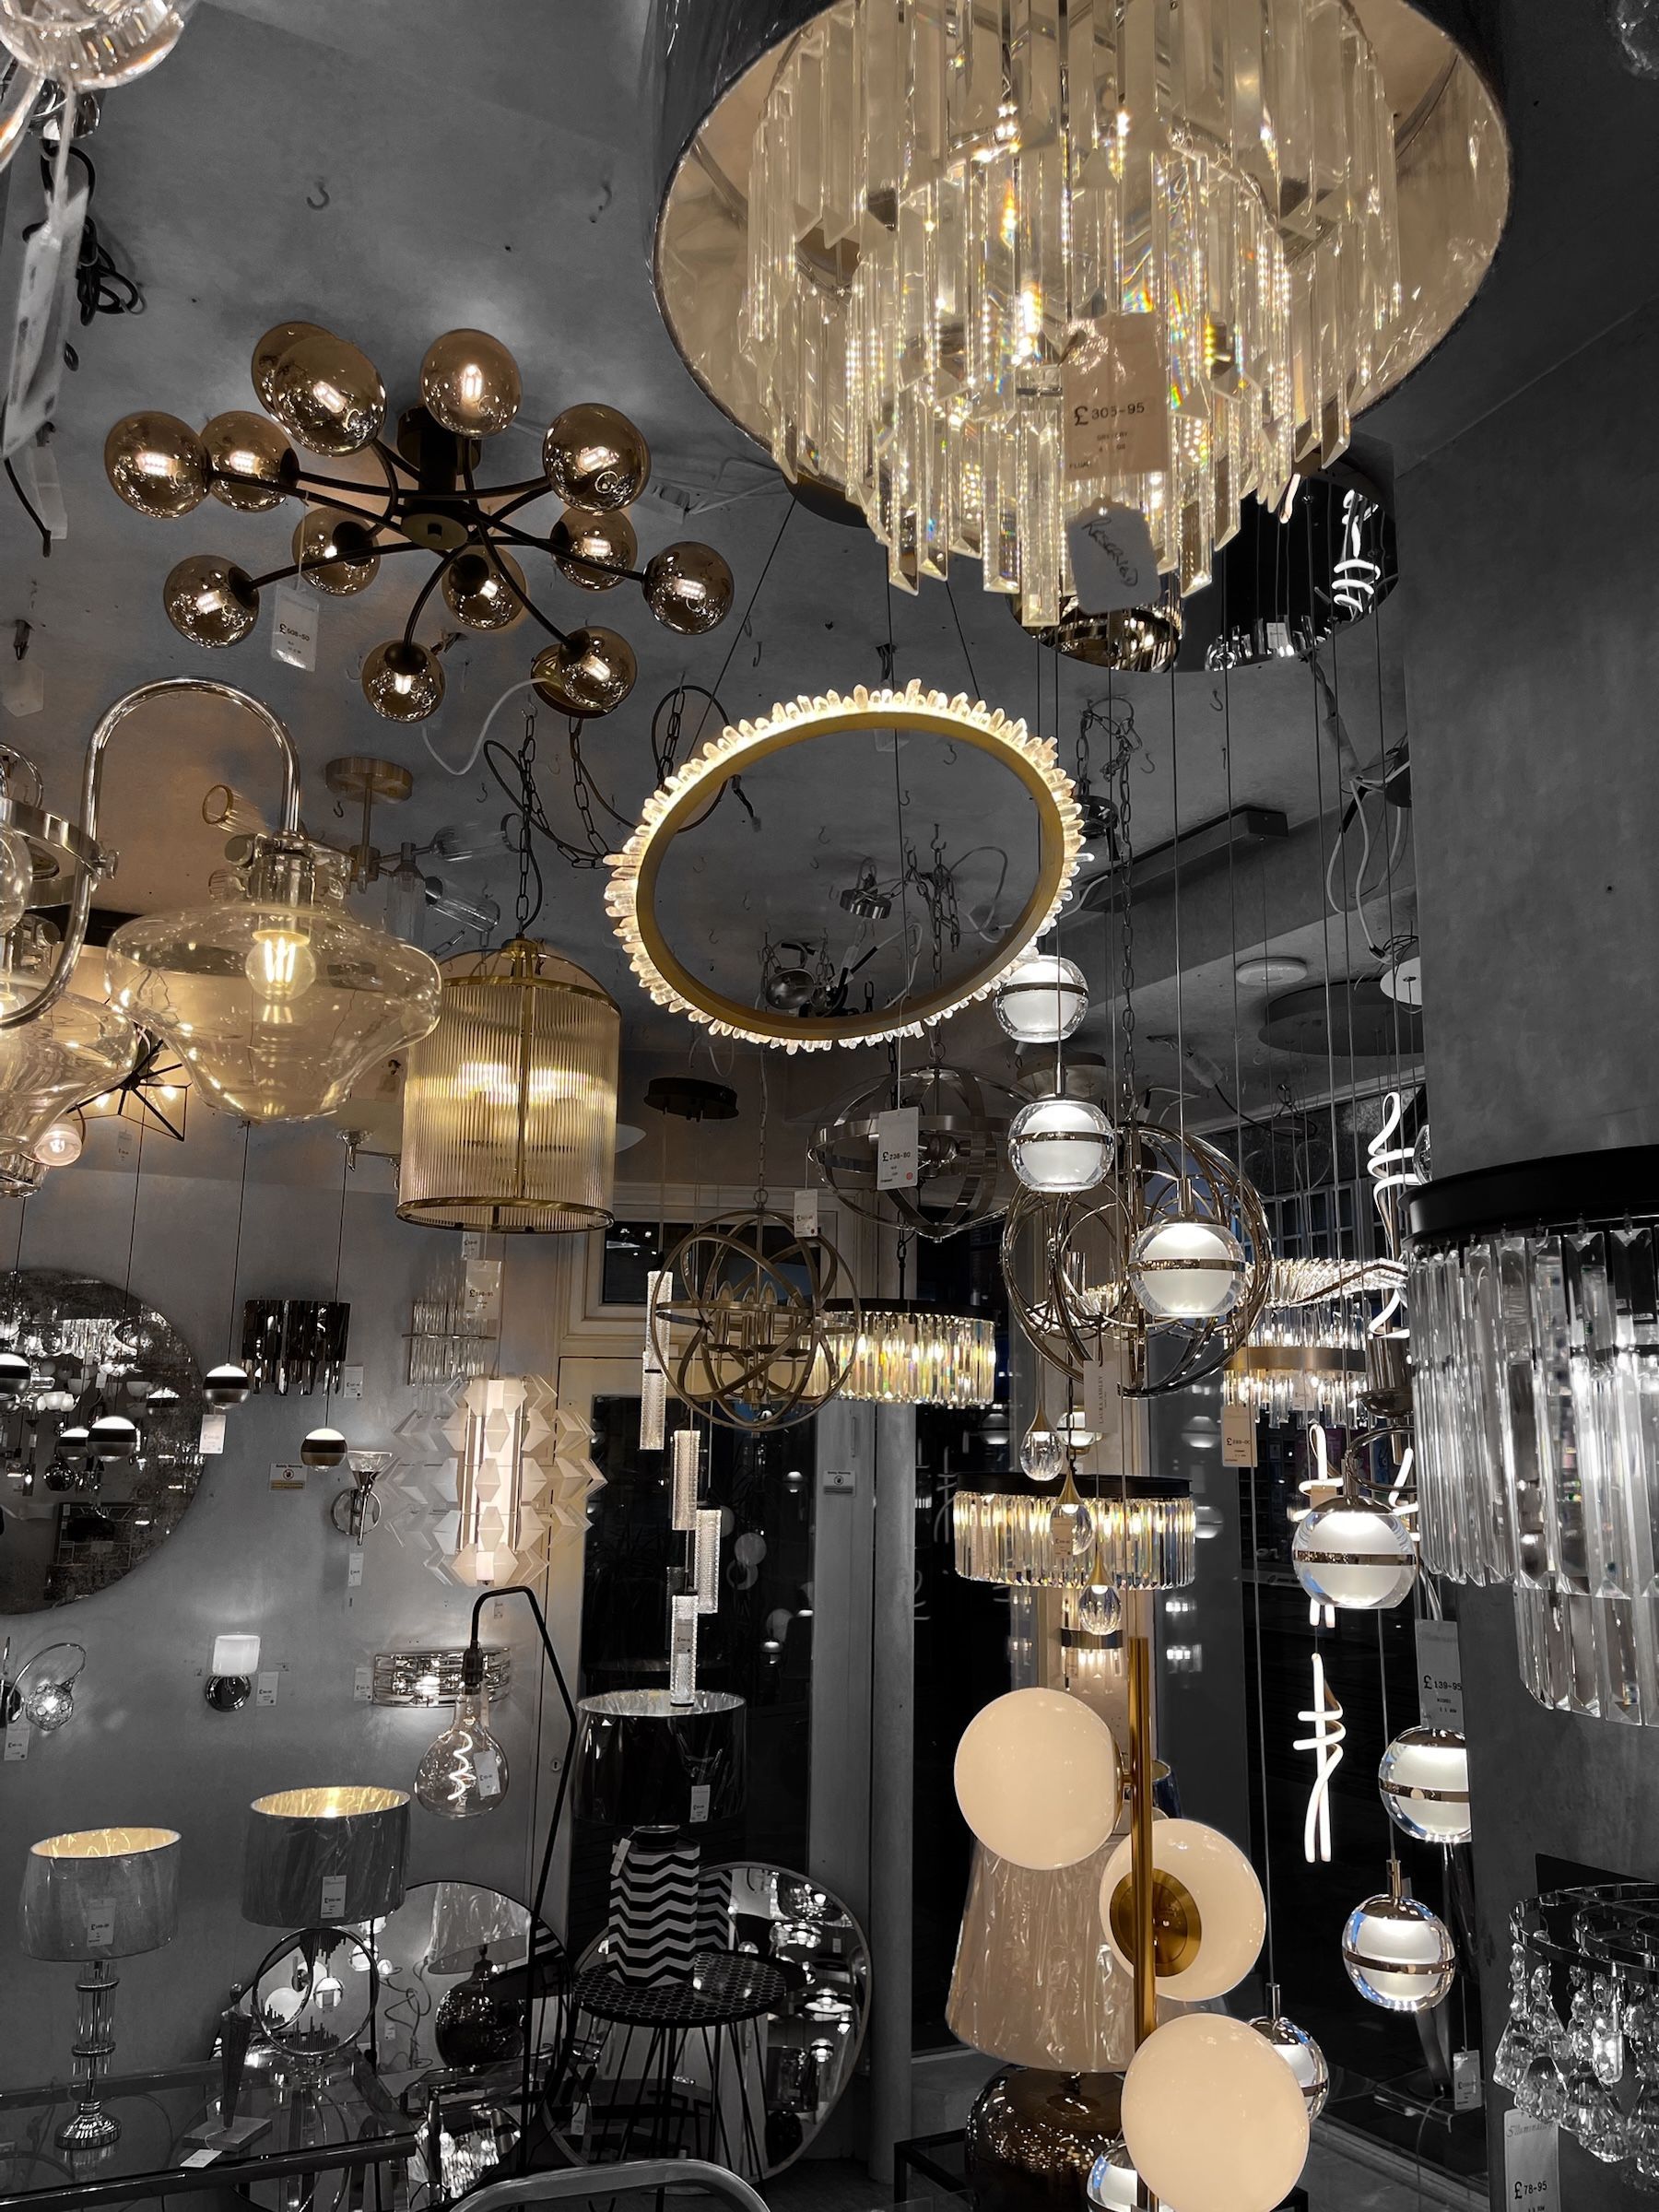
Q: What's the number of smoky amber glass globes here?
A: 13